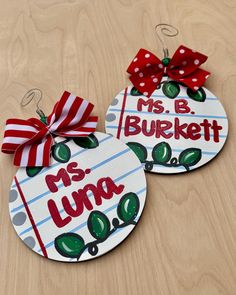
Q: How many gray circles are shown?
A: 5